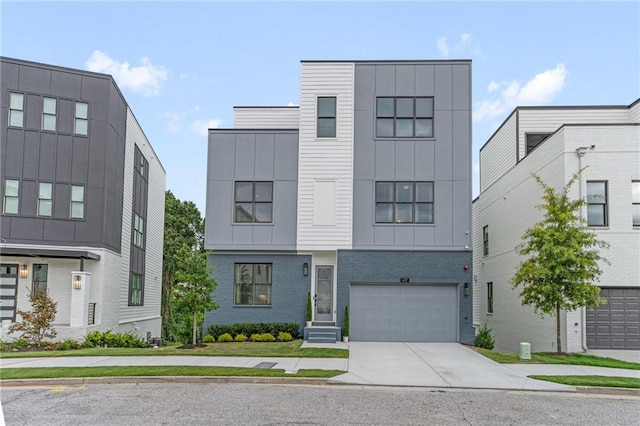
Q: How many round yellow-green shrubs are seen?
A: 6